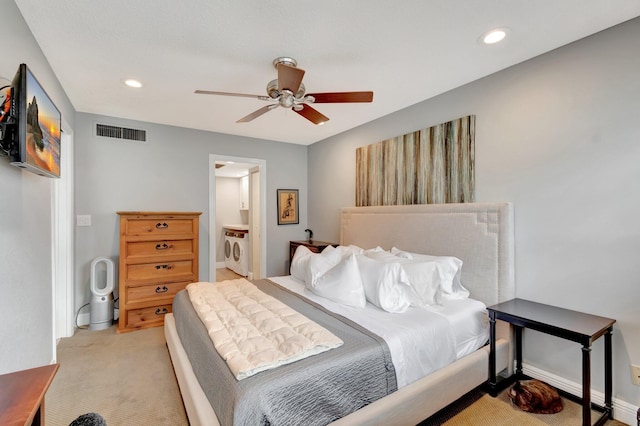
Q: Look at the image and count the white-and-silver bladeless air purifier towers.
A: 1